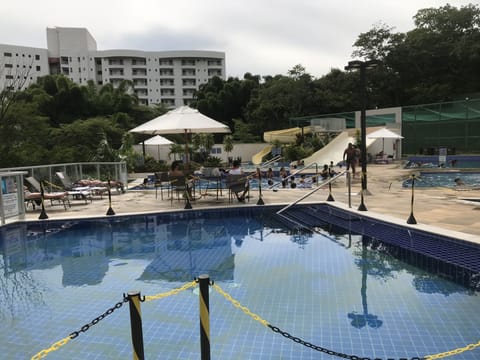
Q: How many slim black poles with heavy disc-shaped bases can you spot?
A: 7